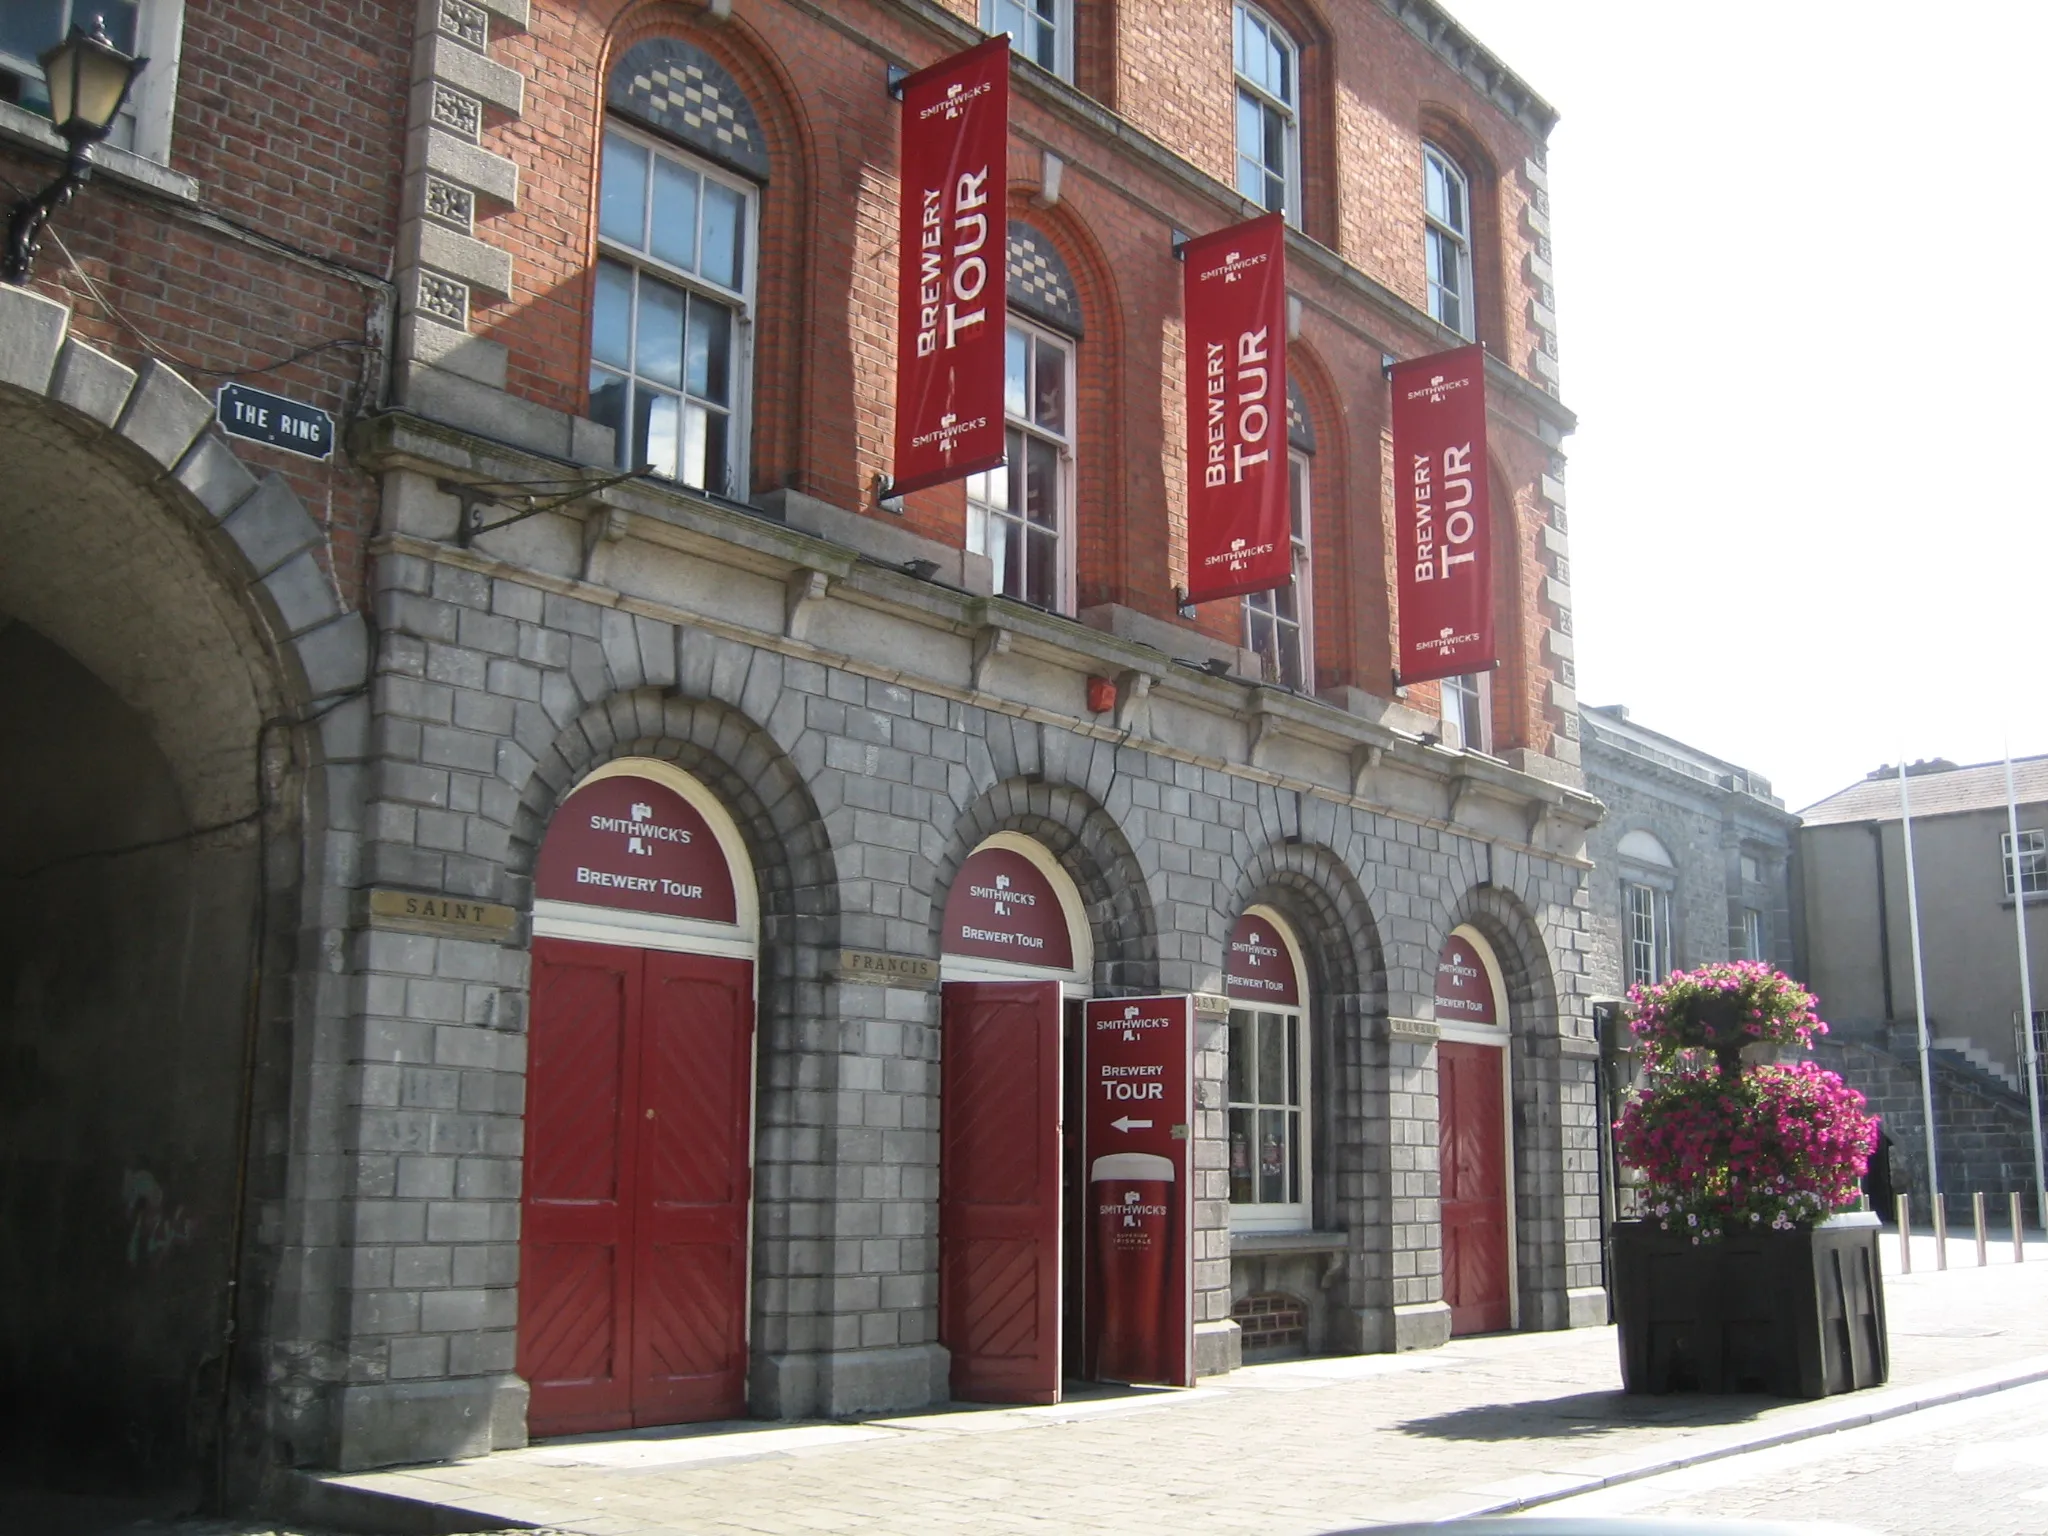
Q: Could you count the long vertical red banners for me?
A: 3